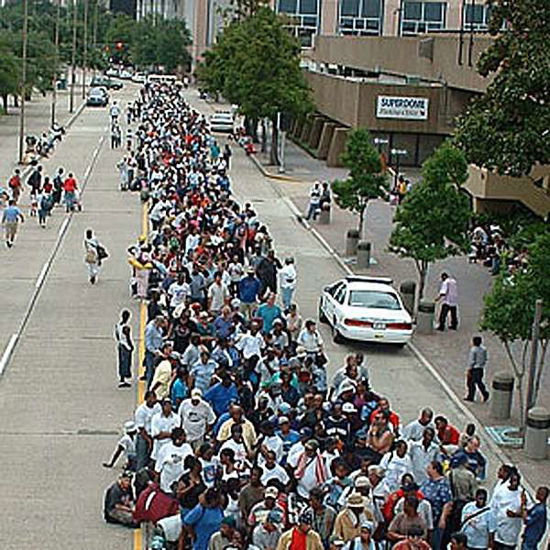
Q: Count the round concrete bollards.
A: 7